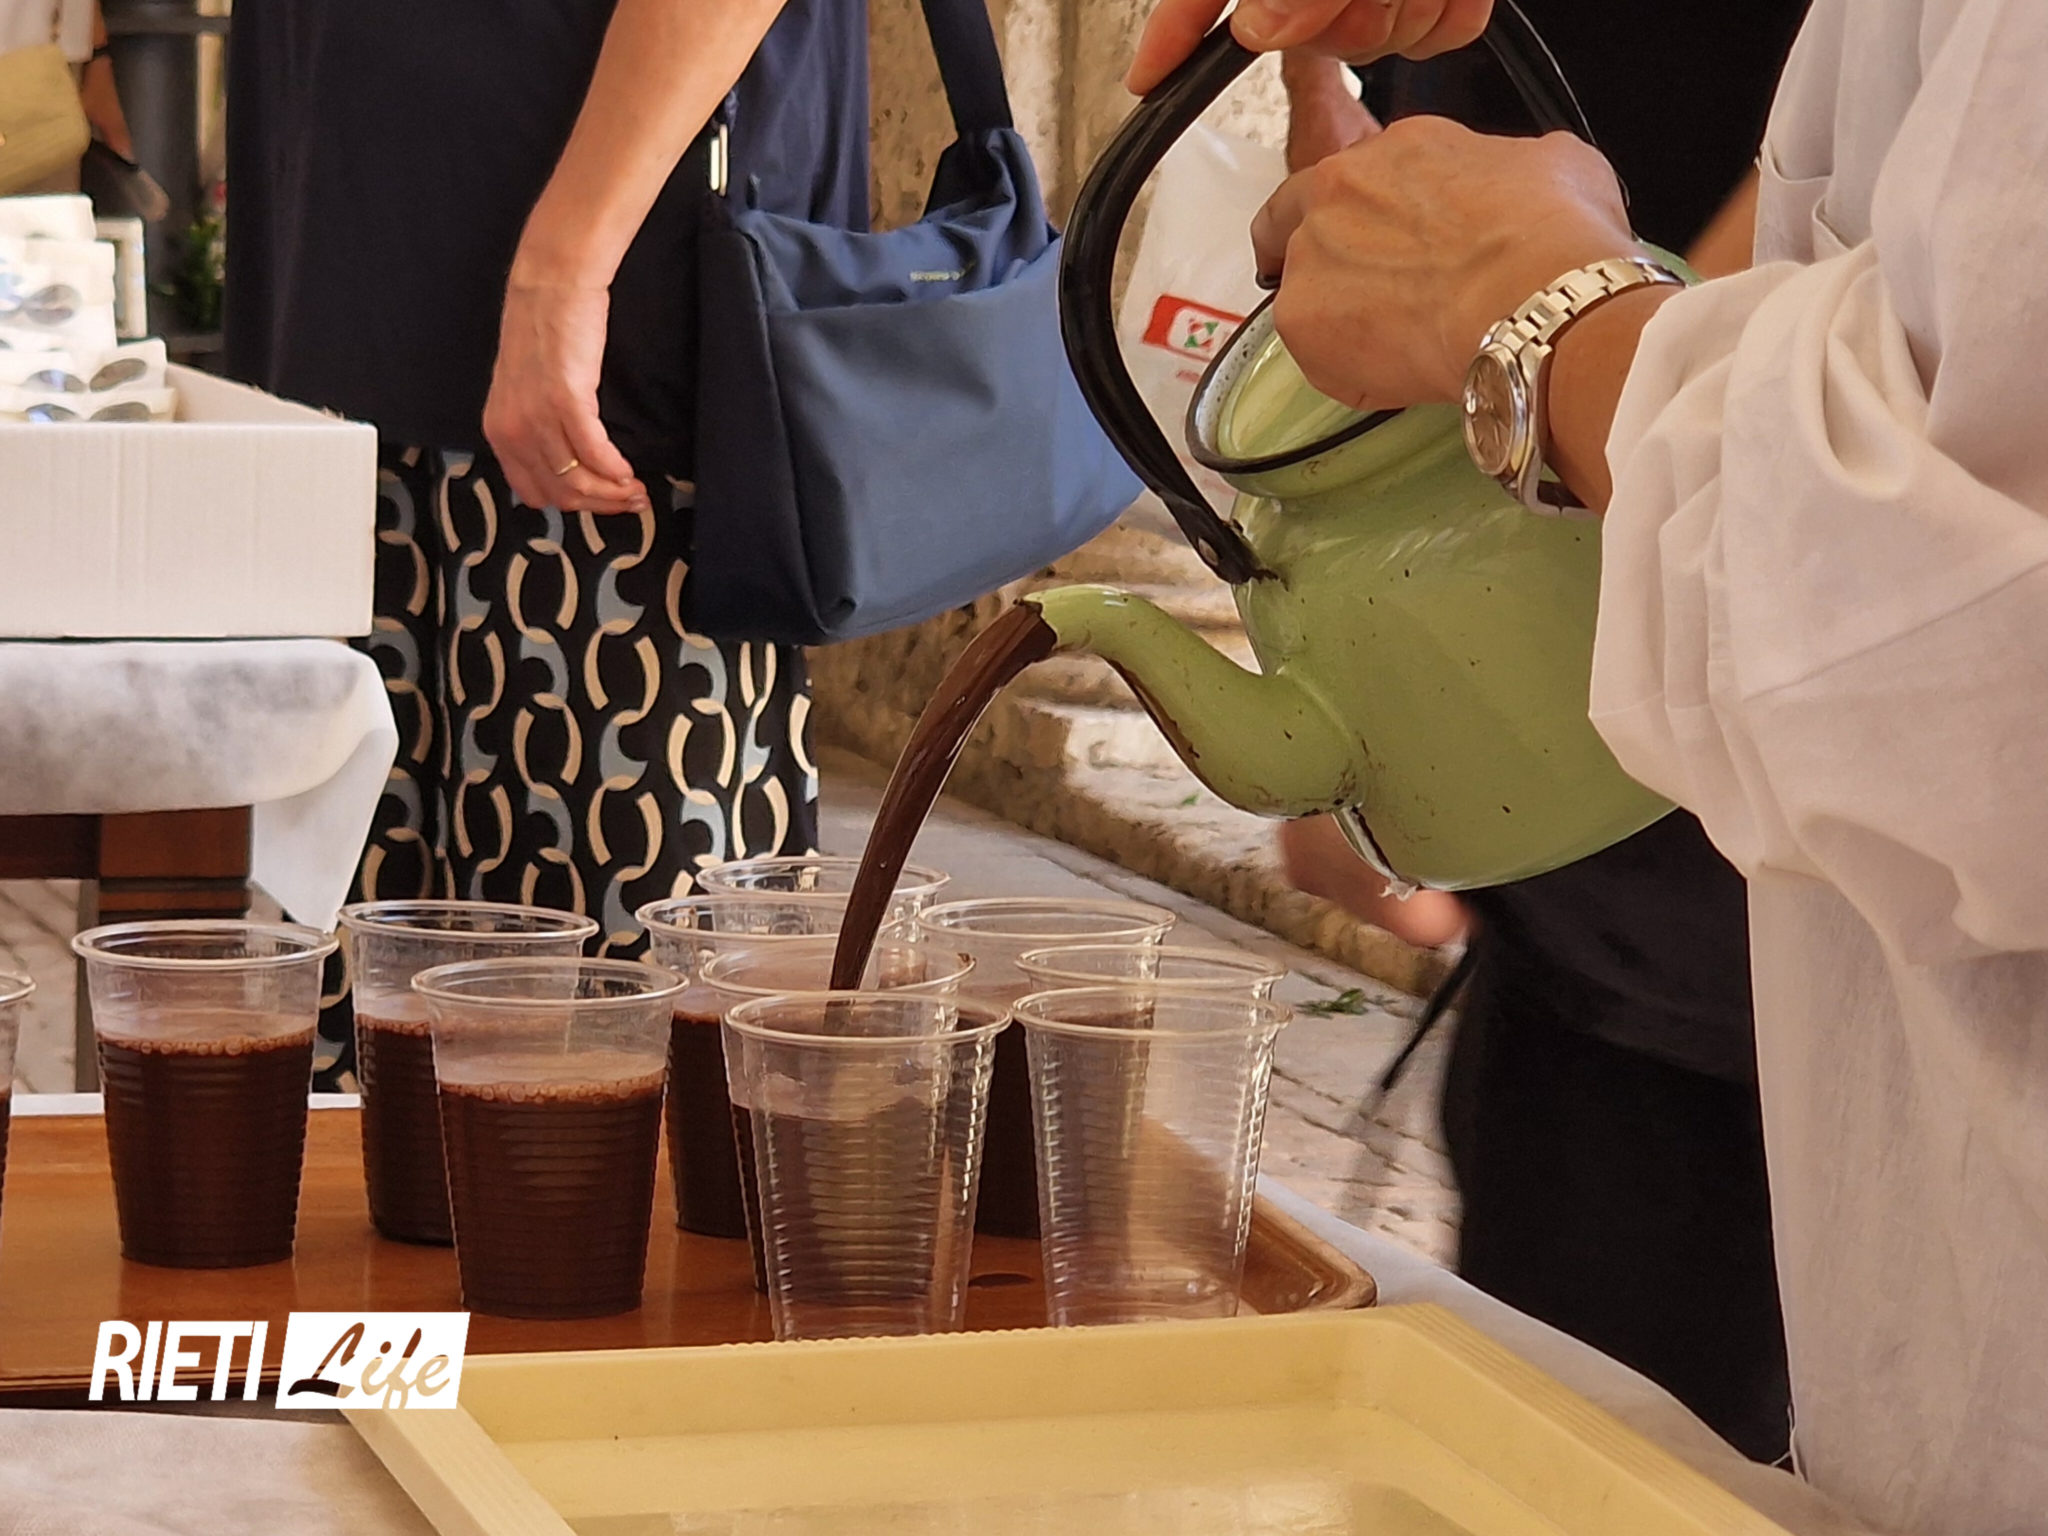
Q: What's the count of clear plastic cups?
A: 11